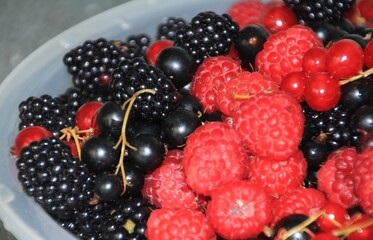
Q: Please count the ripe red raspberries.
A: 13